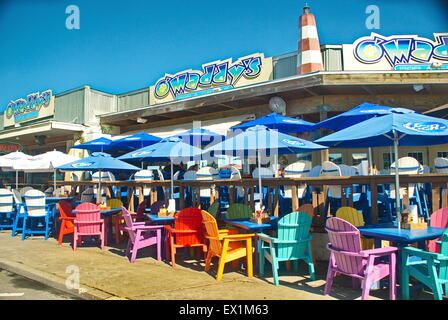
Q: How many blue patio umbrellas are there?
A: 9